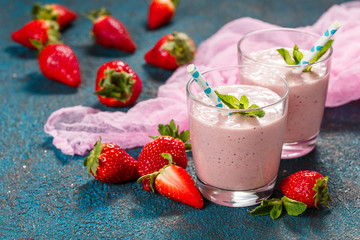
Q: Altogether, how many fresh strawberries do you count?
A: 11